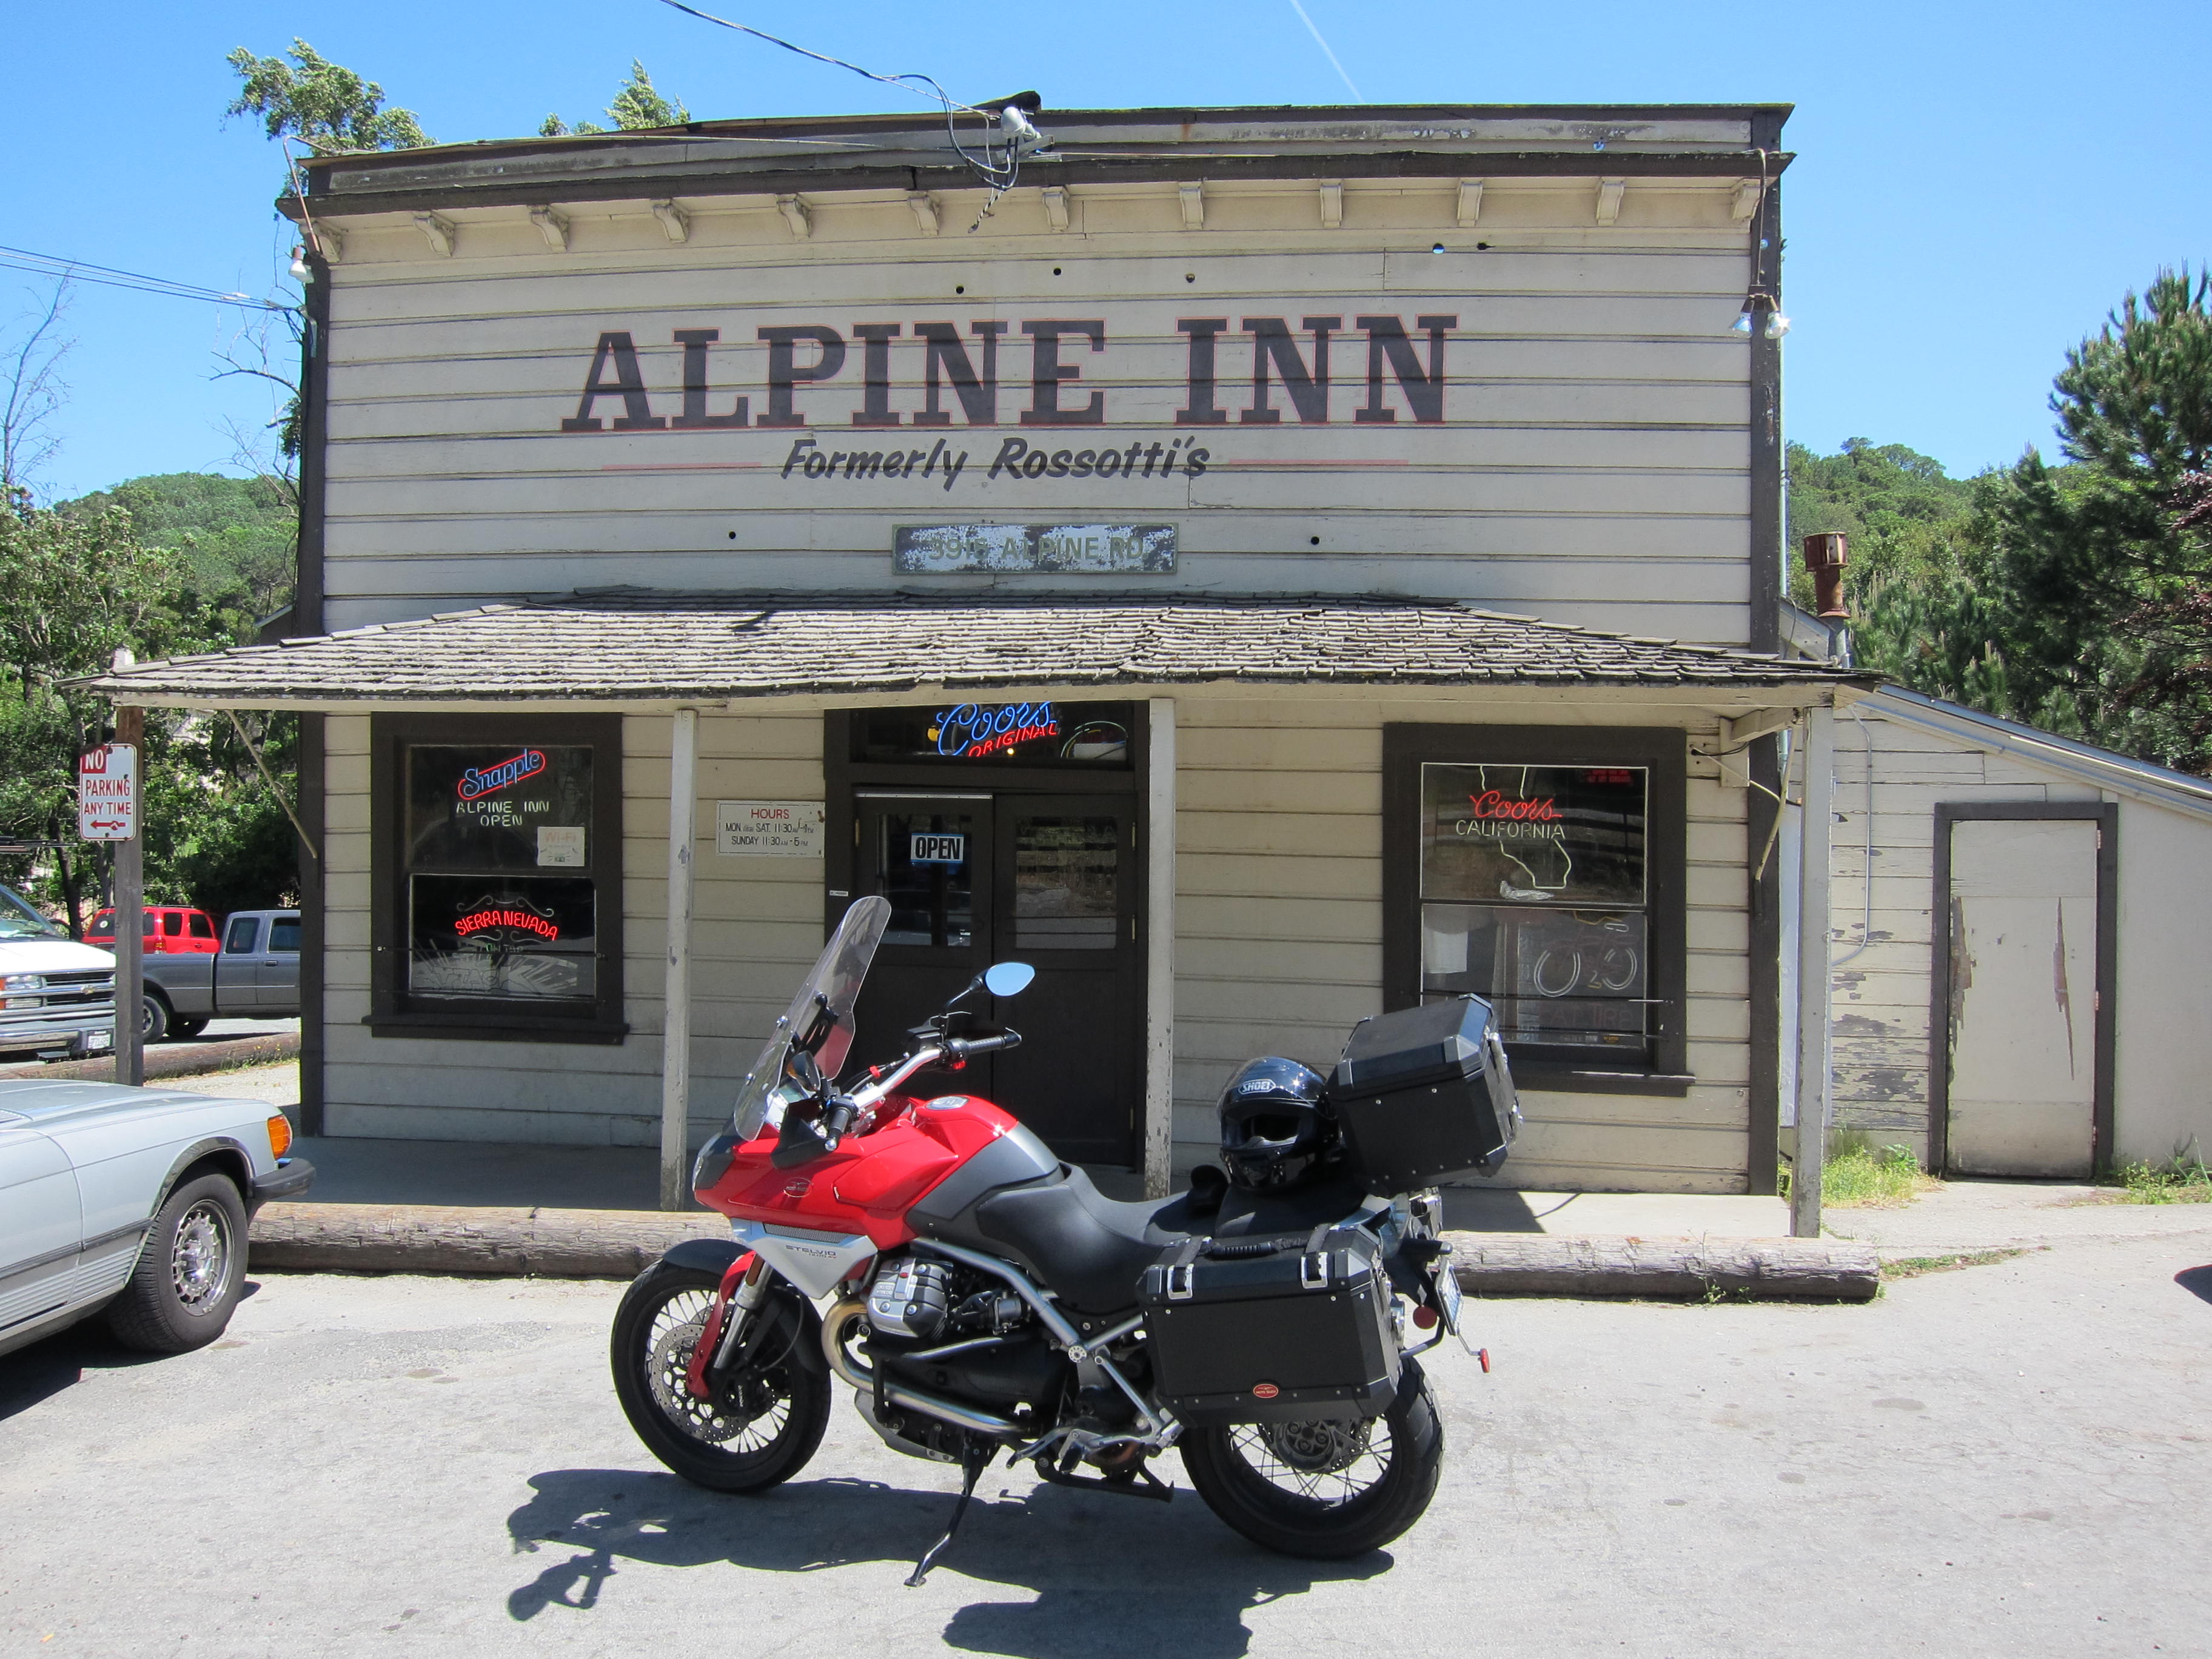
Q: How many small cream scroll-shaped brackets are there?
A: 12